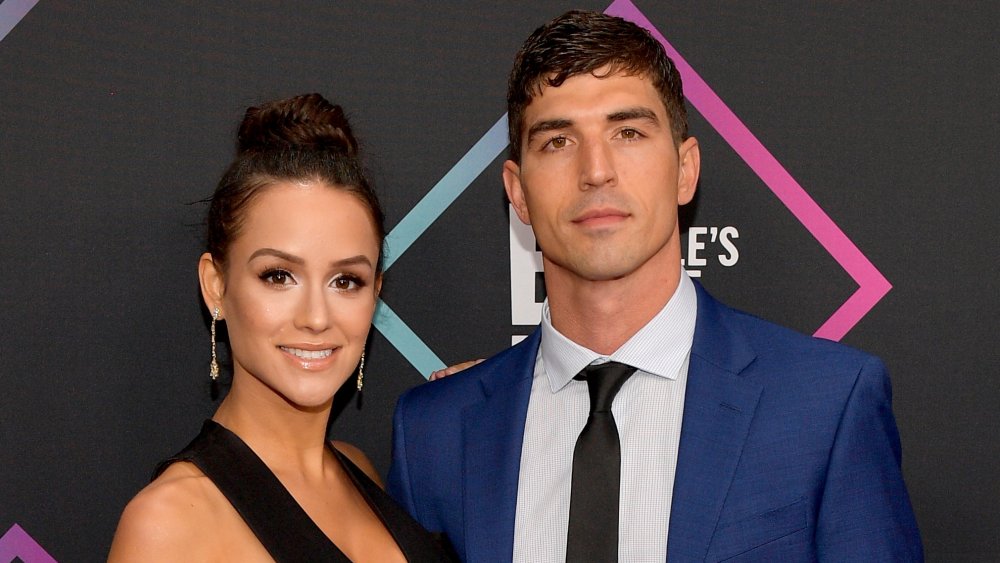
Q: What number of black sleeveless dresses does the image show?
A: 1